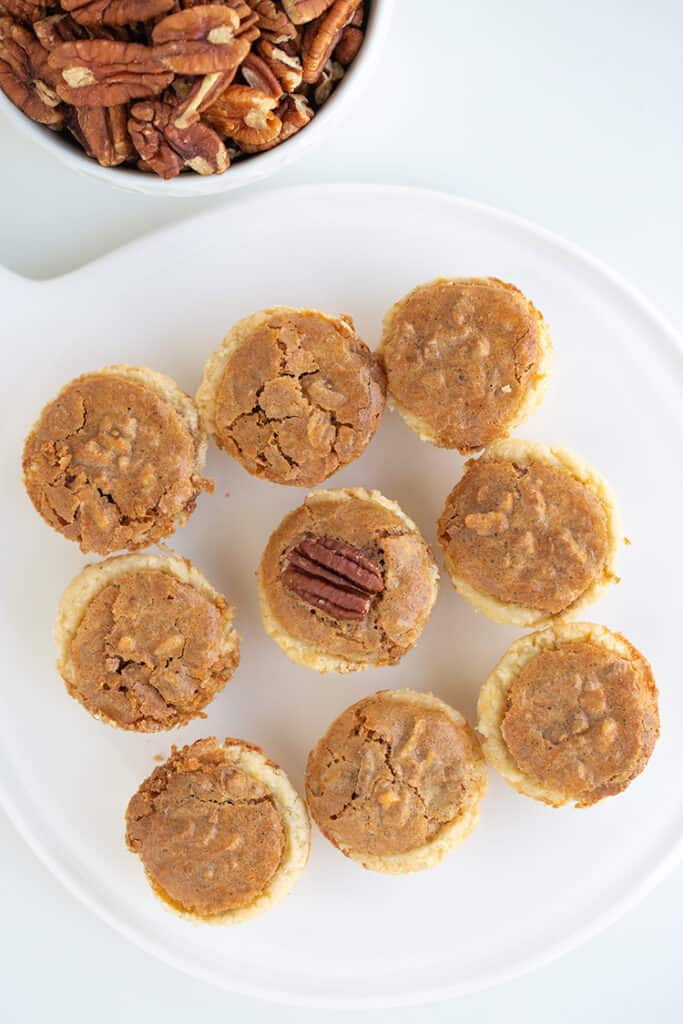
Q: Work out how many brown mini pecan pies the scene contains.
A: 9